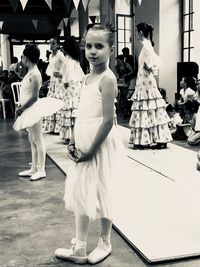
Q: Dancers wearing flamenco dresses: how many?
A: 3